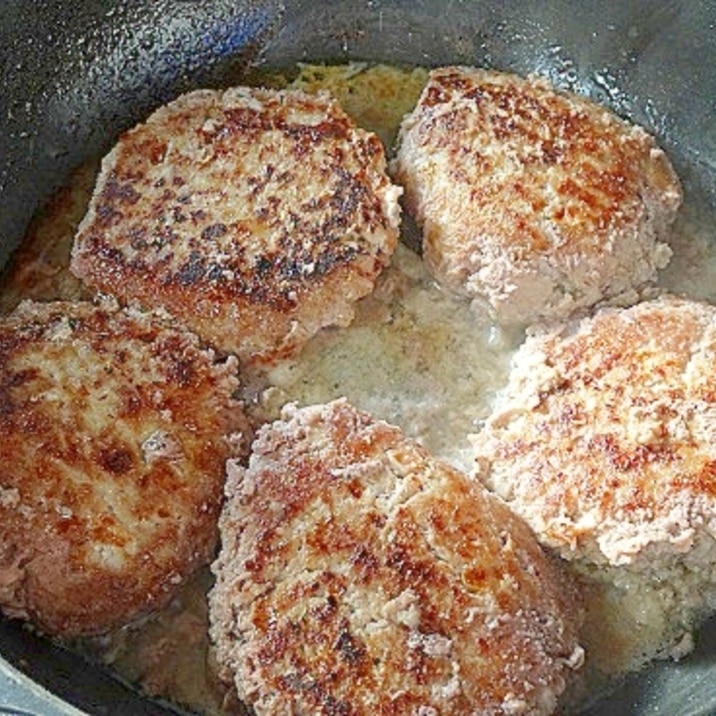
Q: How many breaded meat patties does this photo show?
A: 5